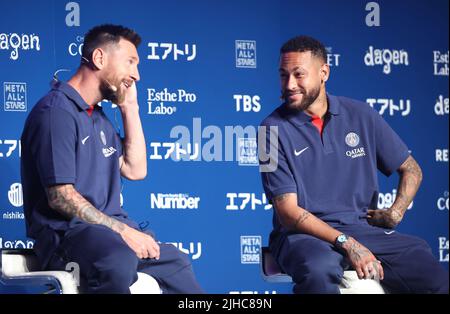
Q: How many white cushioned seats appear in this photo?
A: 2